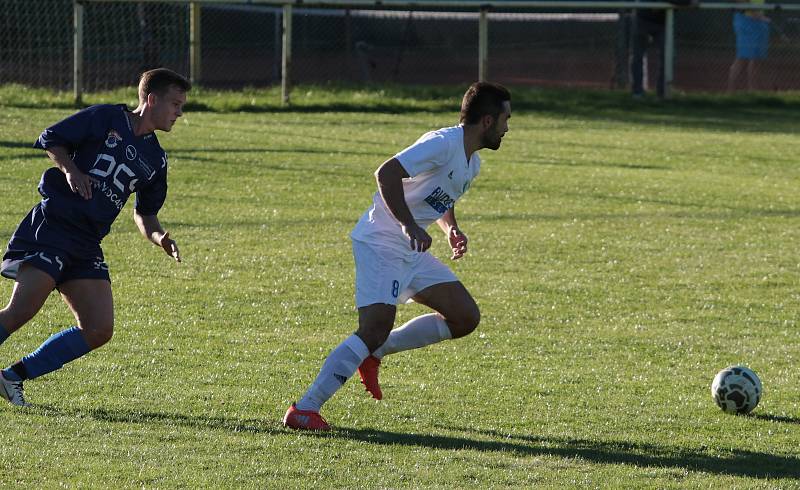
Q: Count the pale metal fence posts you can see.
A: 5